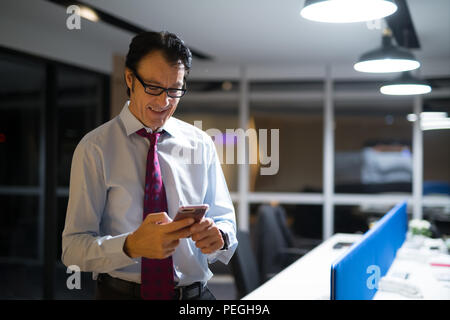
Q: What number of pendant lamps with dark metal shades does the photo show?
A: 3